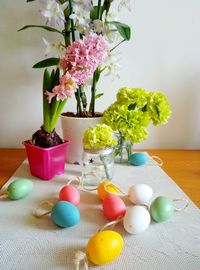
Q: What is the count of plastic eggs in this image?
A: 10